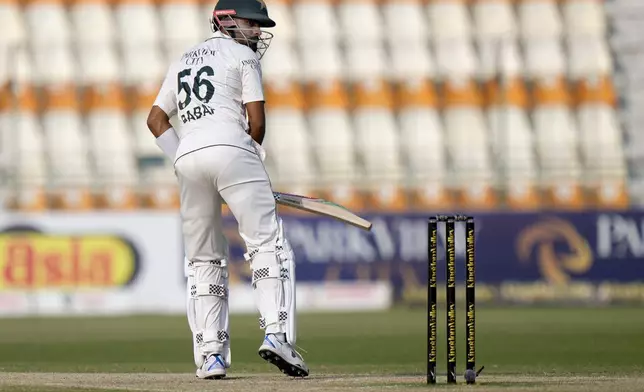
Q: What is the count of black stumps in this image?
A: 3